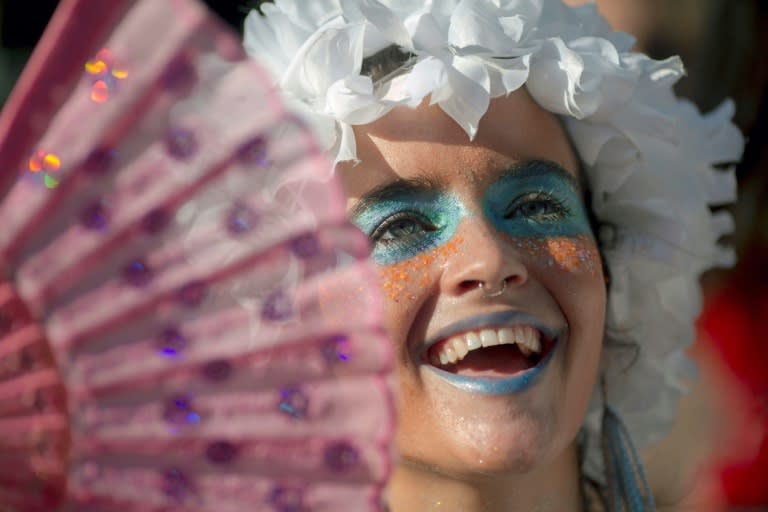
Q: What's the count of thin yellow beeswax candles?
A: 0